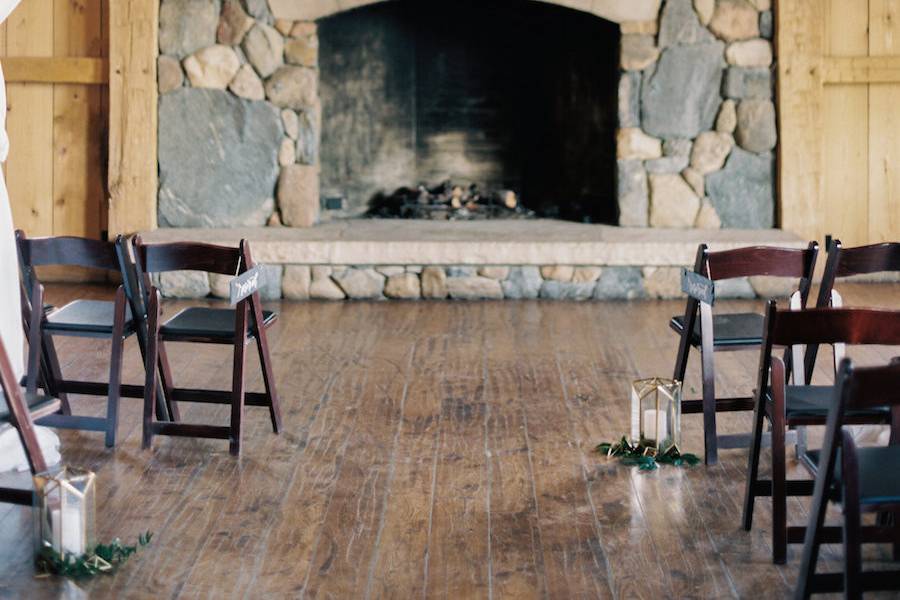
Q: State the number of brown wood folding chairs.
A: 7